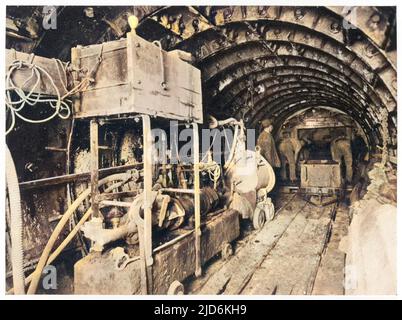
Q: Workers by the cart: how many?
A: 3